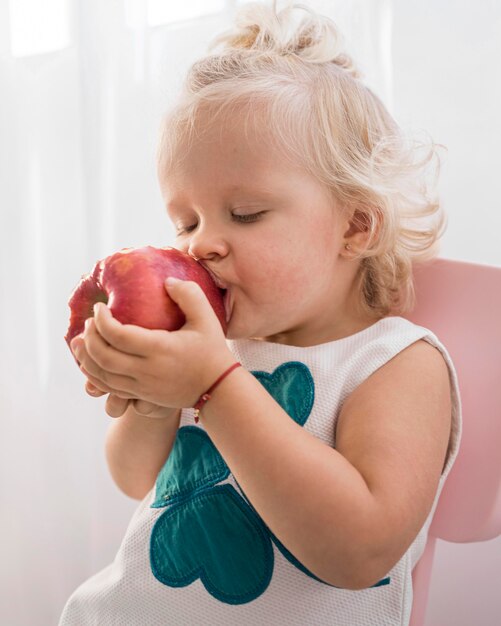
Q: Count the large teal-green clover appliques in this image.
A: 1